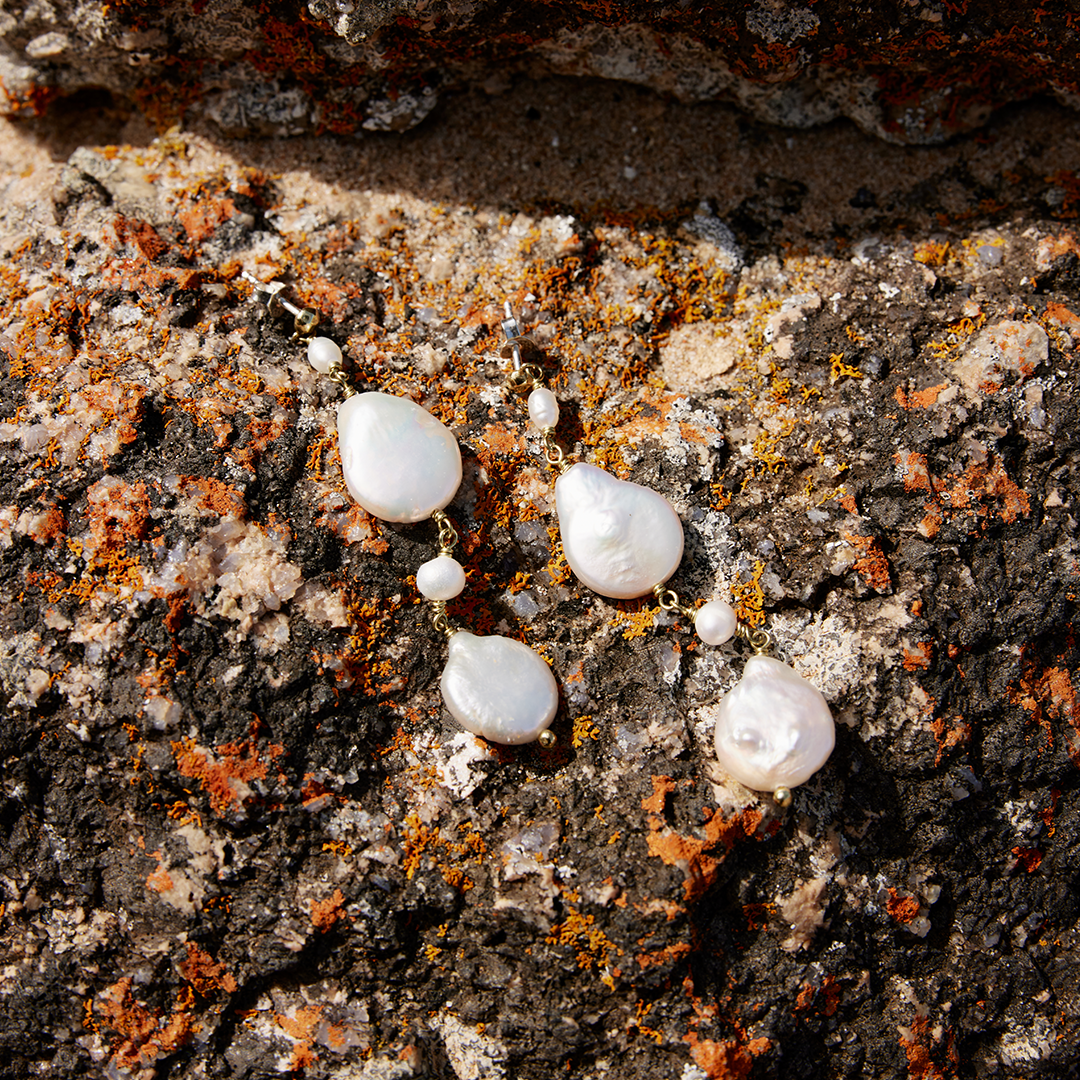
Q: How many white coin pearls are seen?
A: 4